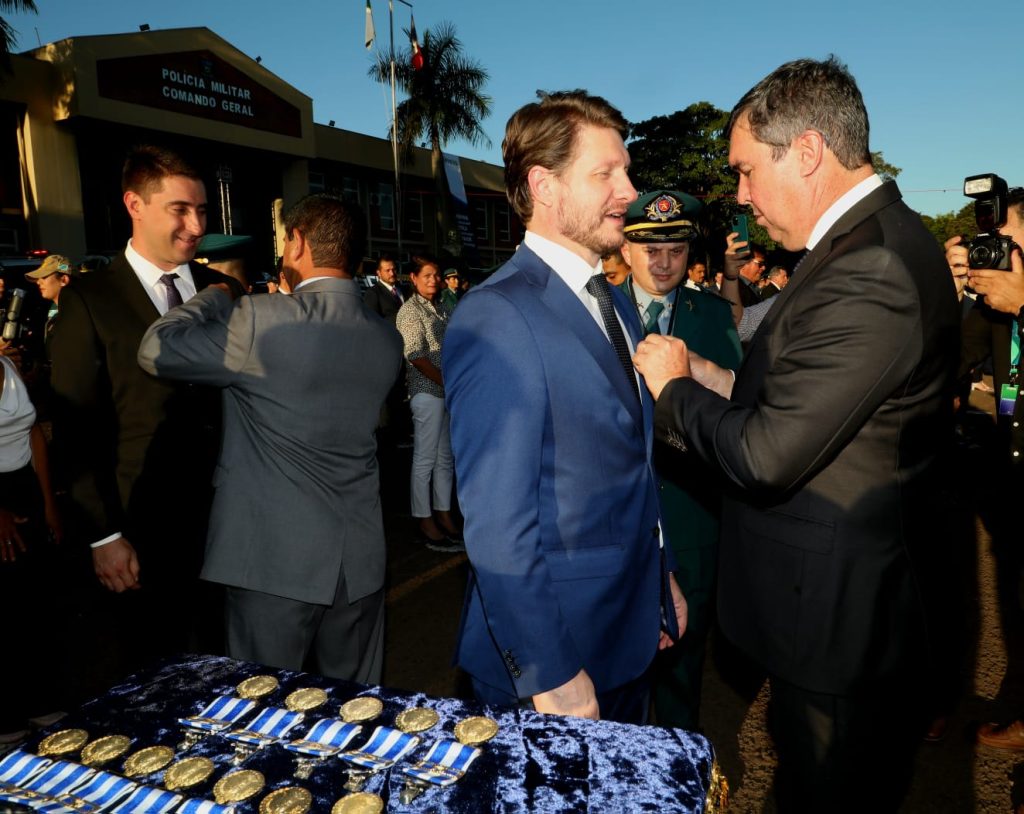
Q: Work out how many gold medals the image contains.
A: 12